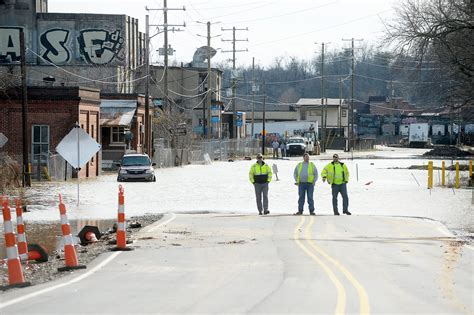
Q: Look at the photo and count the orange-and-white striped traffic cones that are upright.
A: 4